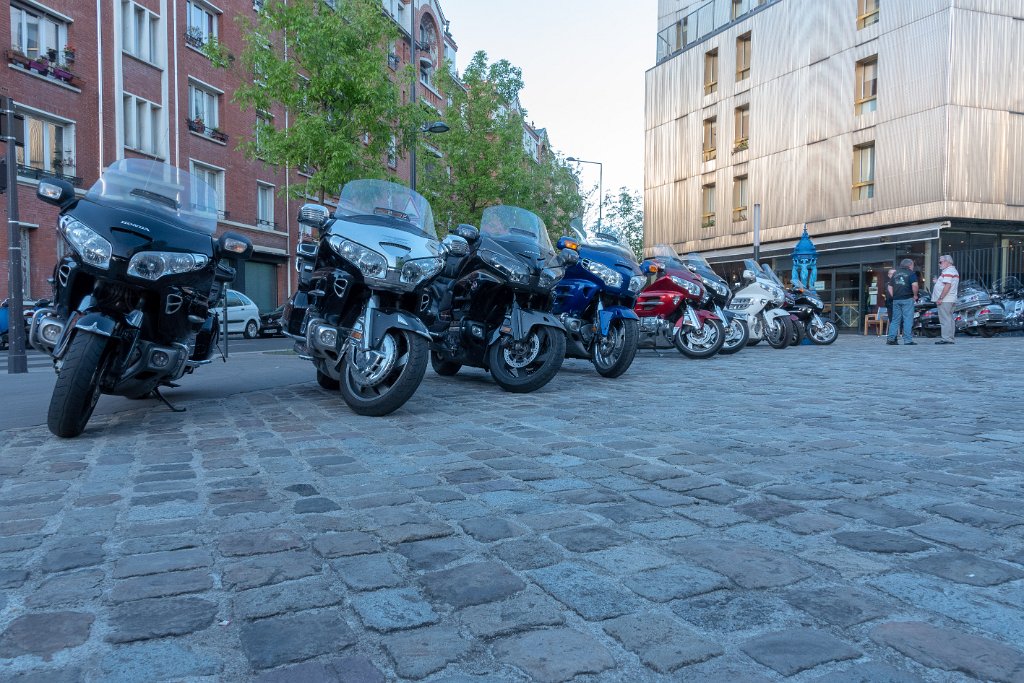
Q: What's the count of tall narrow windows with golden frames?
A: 9